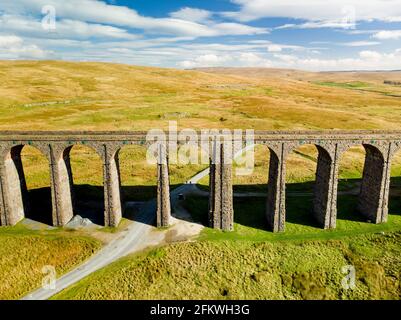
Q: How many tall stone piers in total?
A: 8